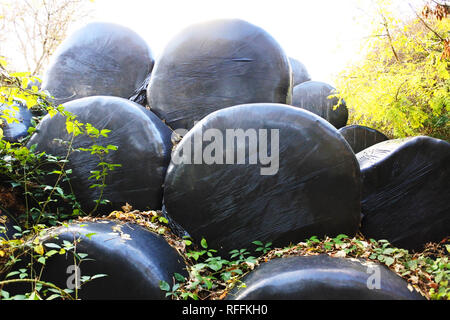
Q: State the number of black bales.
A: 11